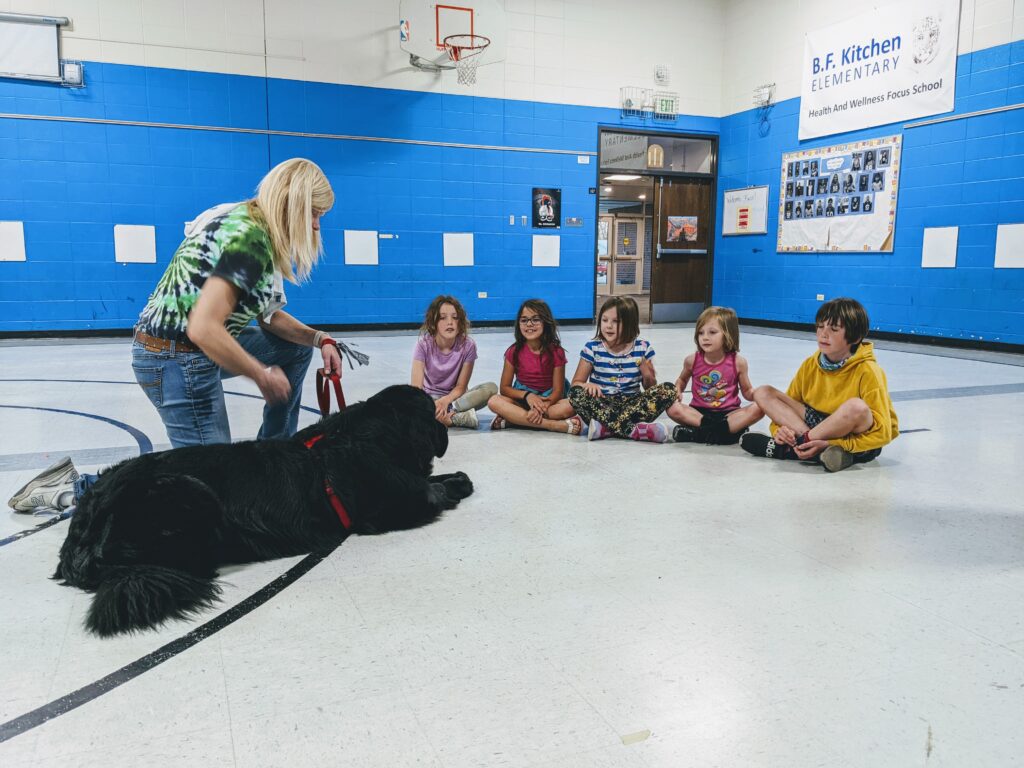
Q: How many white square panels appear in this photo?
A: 7